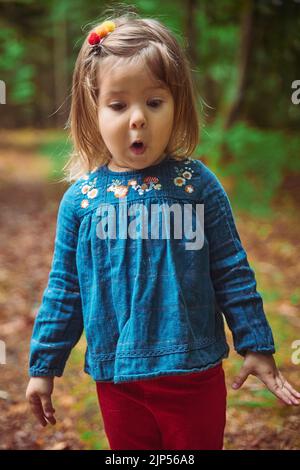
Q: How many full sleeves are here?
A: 2